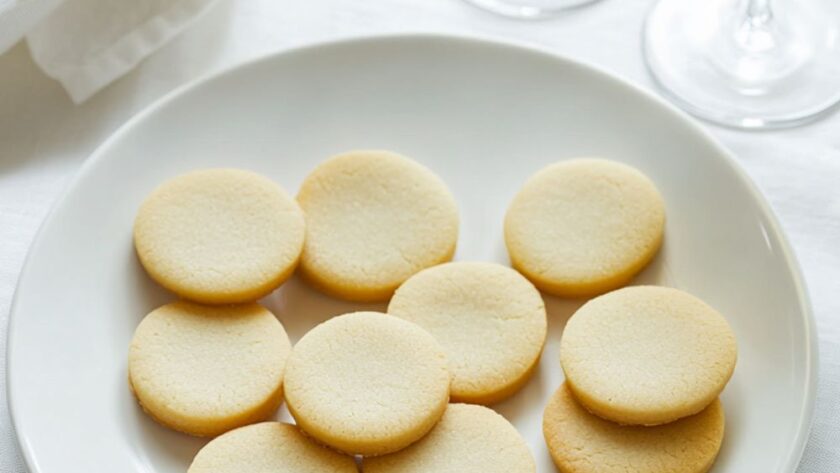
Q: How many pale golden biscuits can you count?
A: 10